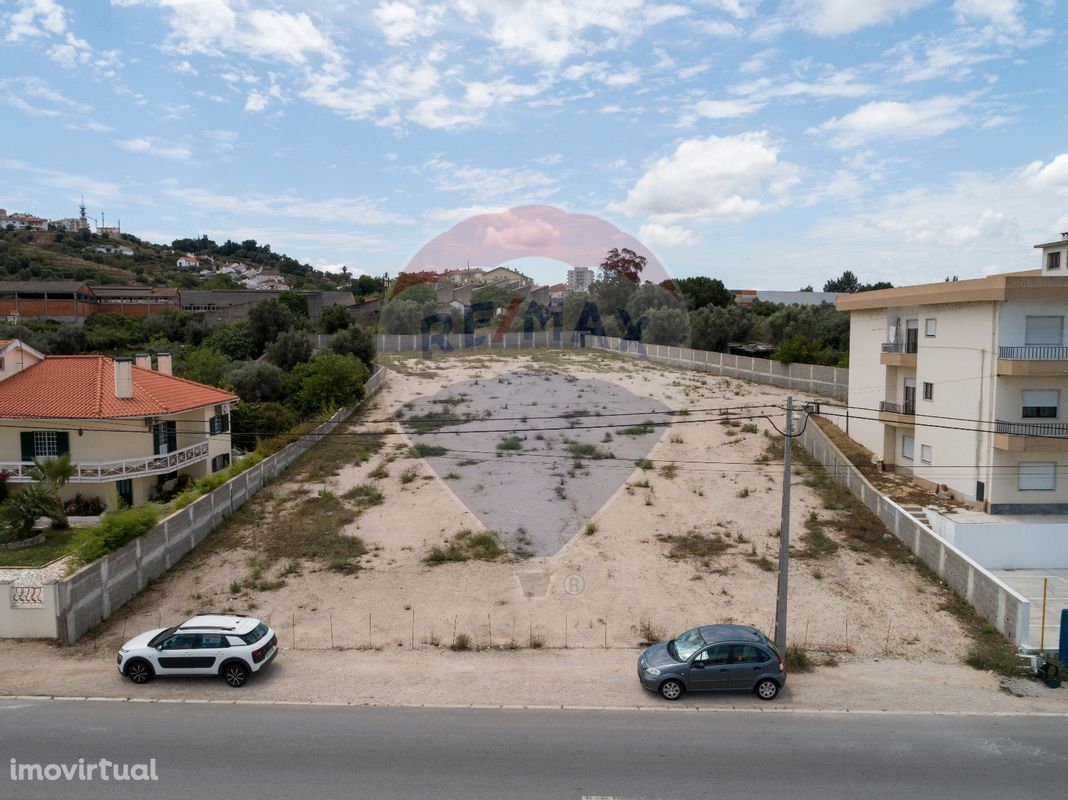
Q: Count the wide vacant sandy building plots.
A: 1